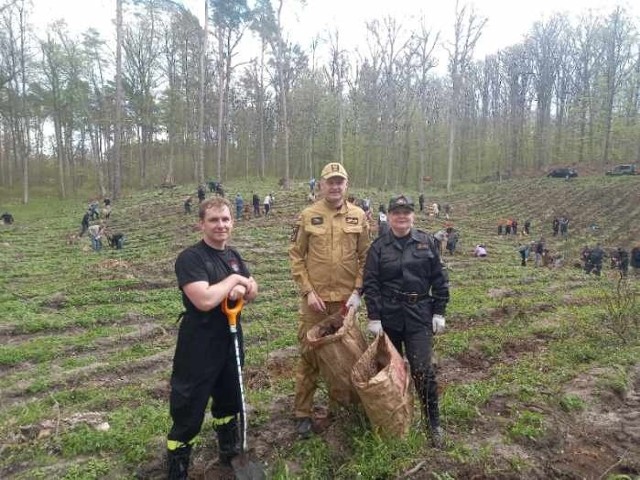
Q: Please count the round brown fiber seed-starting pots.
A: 0